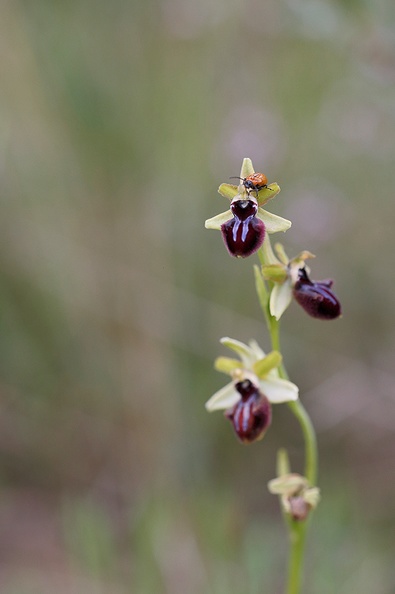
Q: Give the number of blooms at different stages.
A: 4